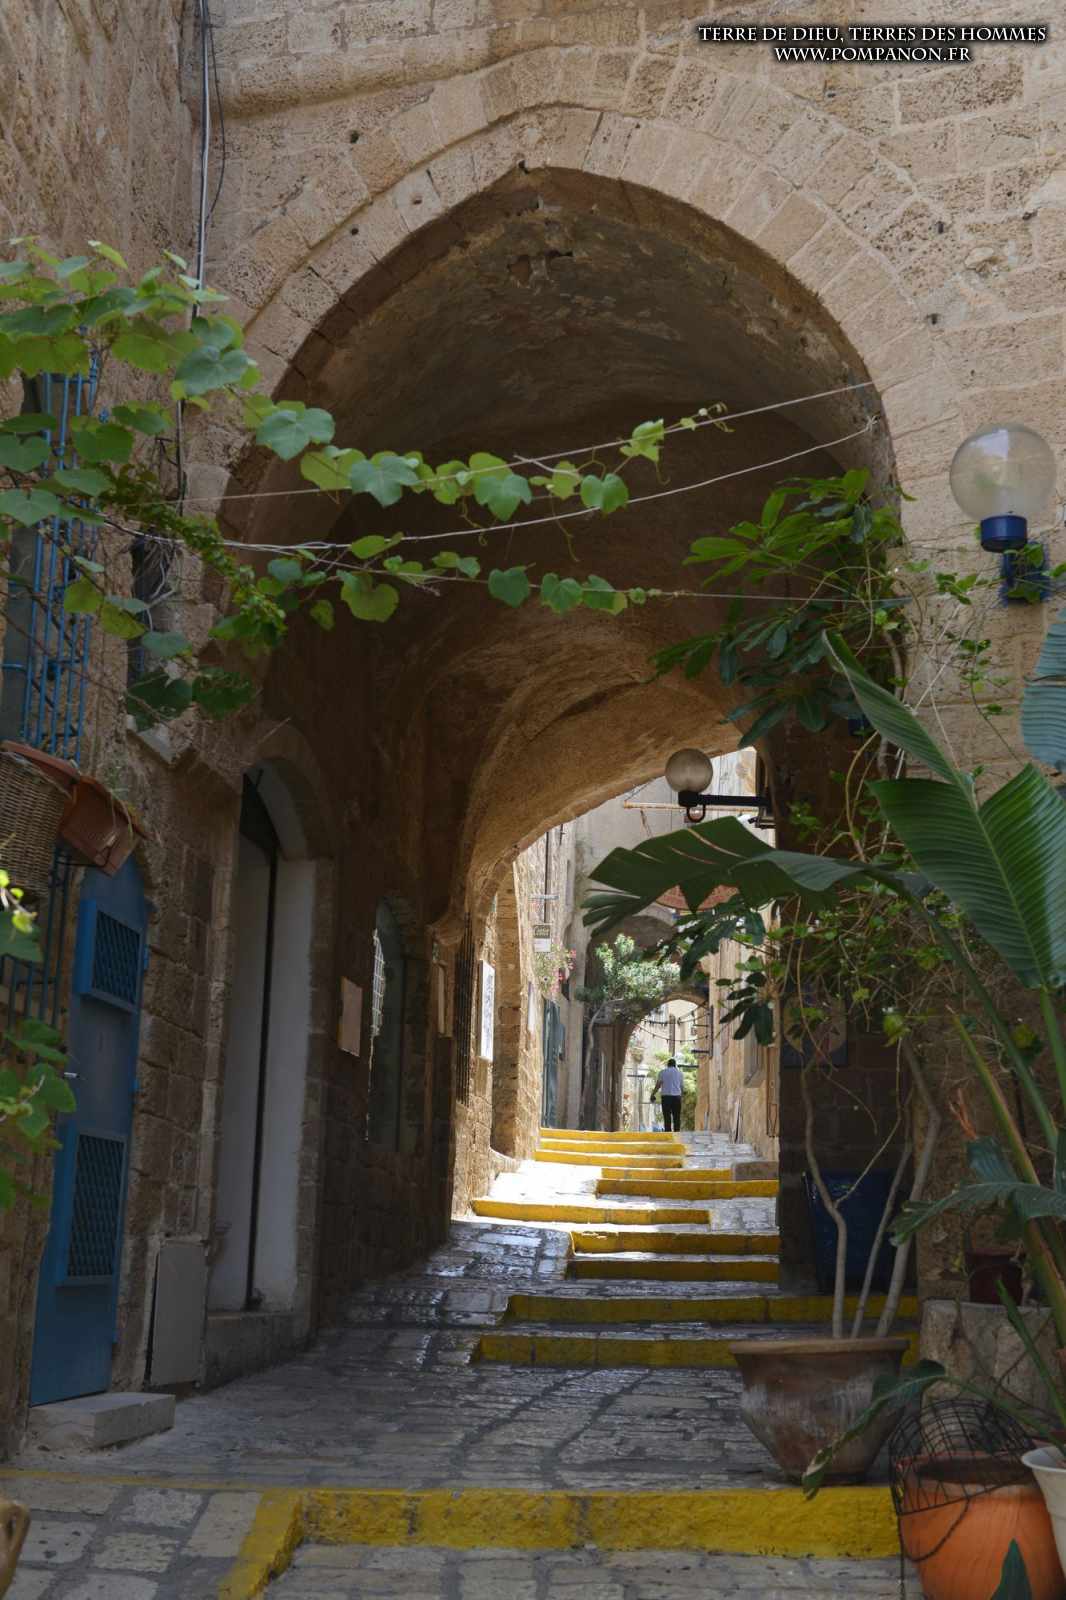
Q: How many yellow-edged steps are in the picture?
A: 11